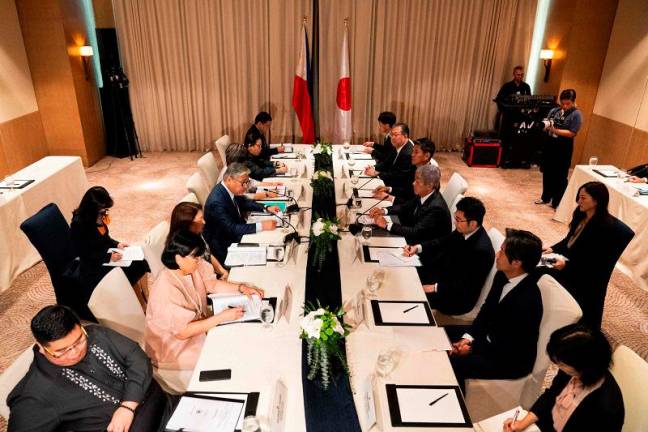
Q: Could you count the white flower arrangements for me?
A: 4